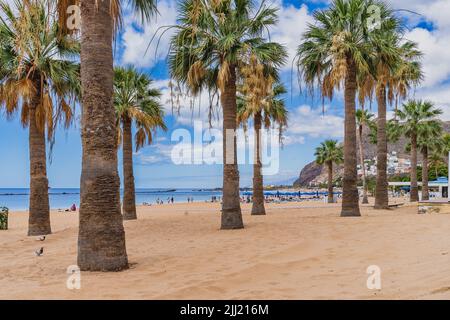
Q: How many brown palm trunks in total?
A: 11